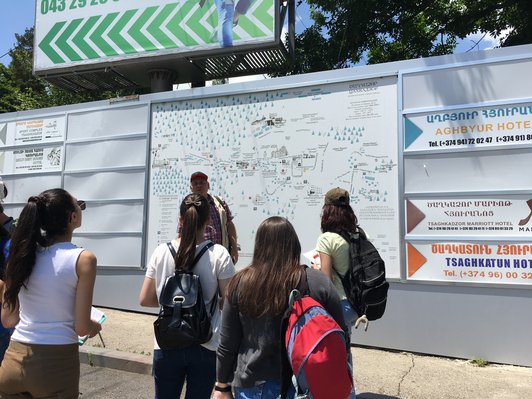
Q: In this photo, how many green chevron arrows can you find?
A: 12